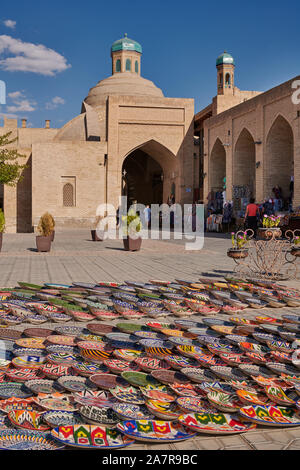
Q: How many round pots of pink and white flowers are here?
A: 3